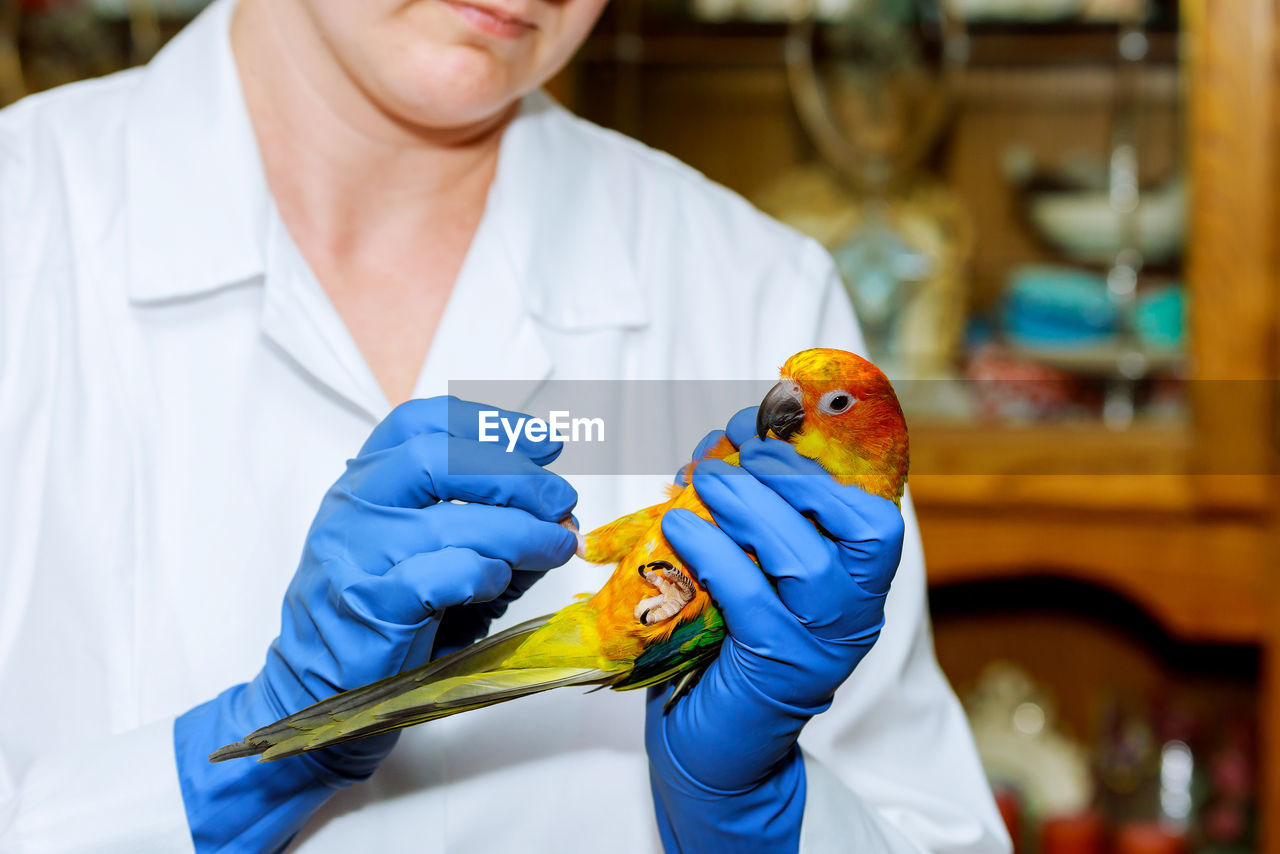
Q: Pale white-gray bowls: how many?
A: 1